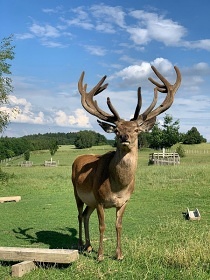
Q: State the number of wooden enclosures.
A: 3